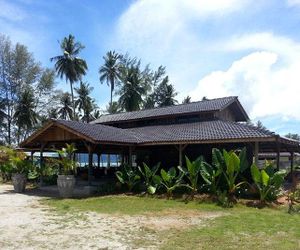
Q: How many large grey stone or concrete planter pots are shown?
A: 2